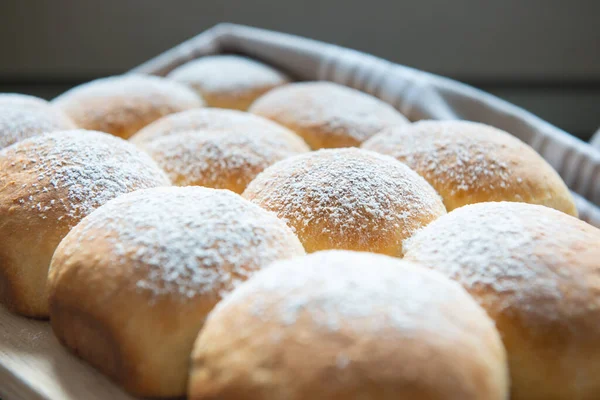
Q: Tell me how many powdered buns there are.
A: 11